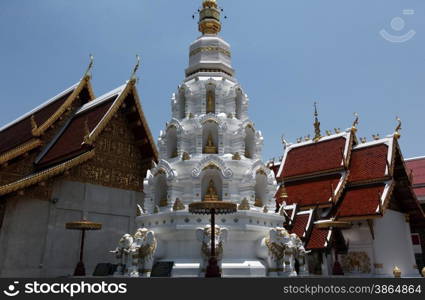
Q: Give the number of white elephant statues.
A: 5